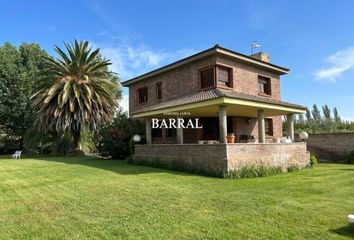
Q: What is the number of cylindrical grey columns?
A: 5